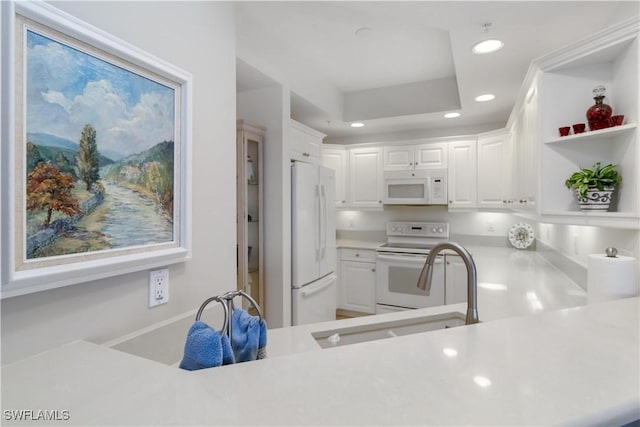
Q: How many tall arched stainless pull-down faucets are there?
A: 1